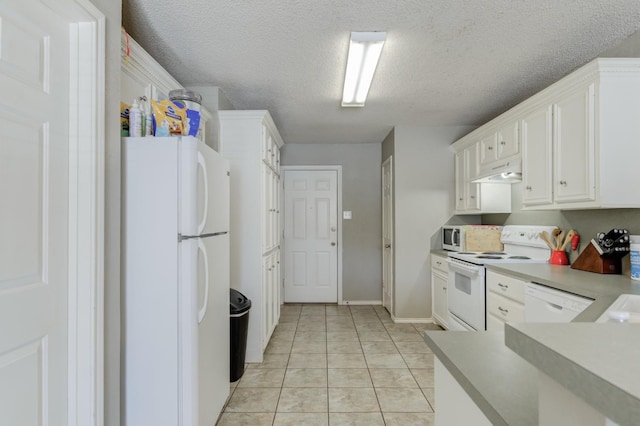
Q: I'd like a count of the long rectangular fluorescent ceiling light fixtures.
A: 1